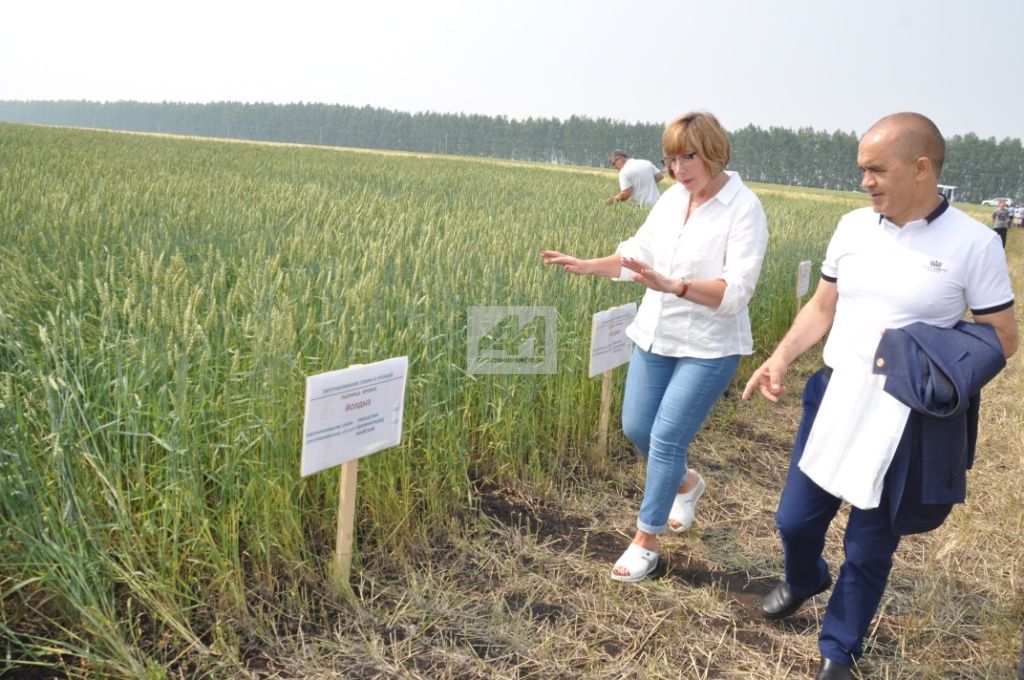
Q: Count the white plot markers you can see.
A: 3